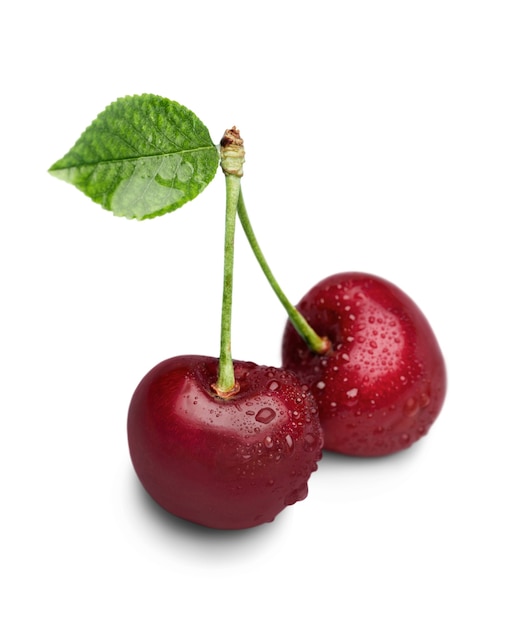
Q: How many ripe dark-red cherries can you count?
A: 2